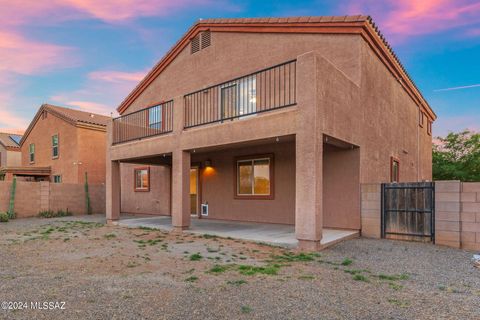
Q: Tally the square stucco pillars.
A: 3